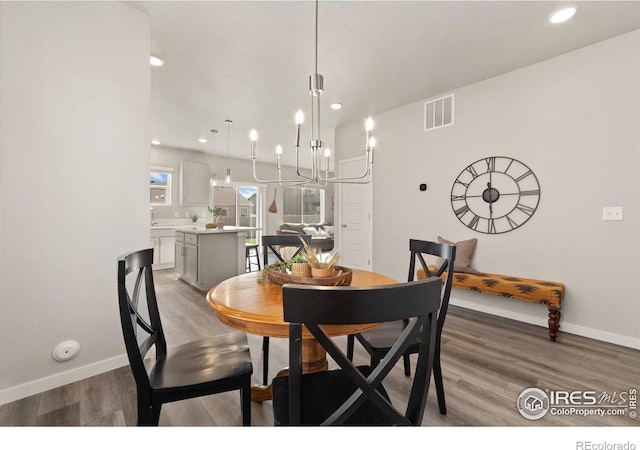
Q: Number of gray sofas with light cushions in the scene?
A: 1